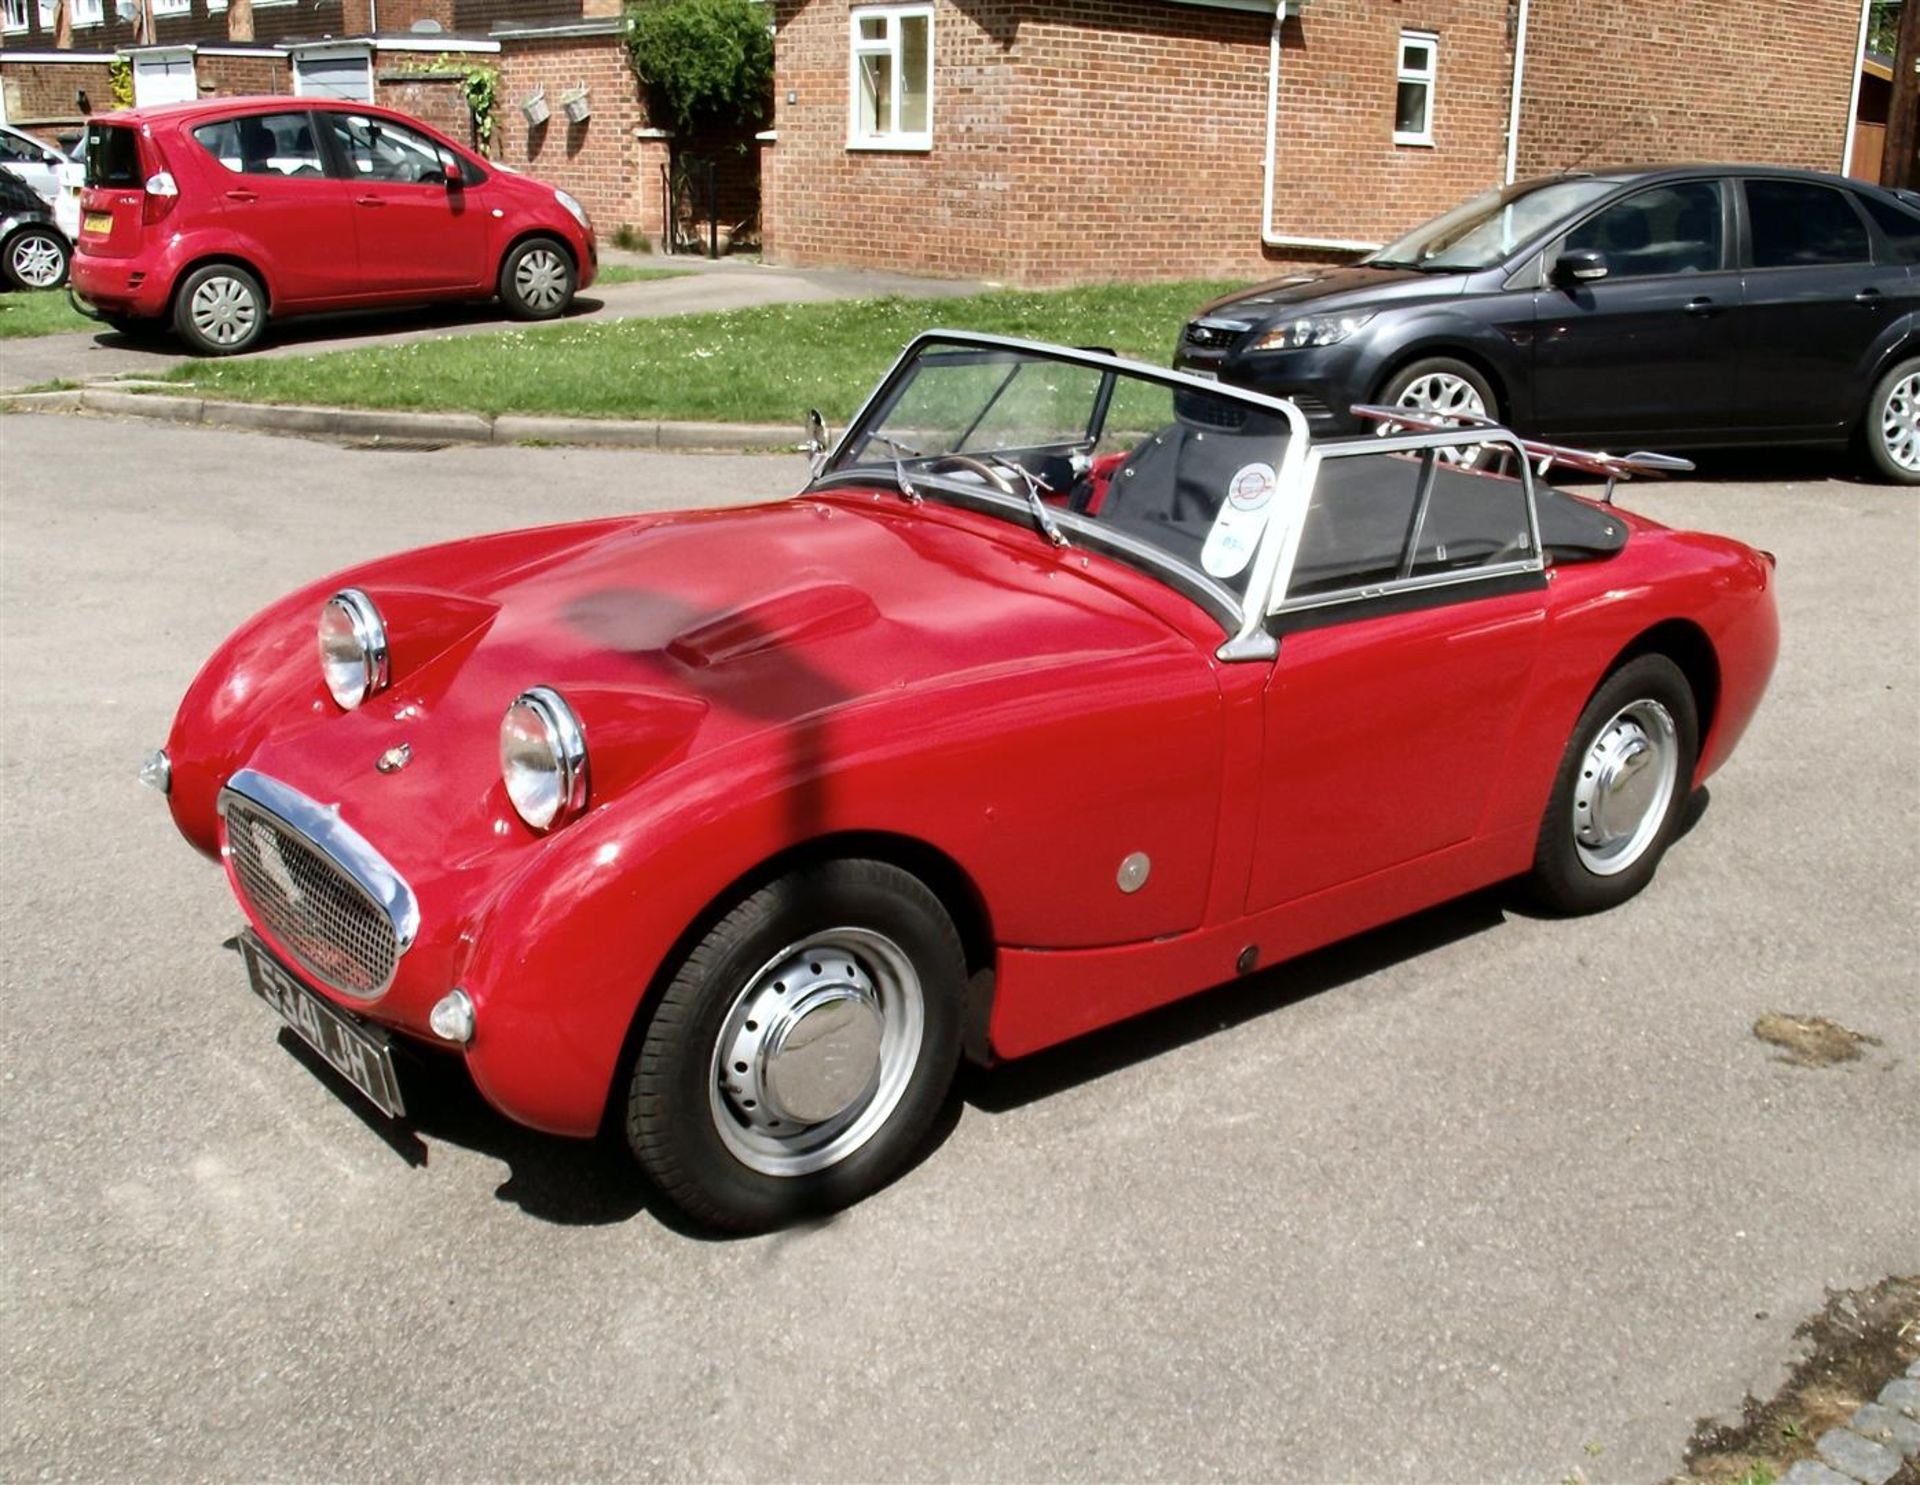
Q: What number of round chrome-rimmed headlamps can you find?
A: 2